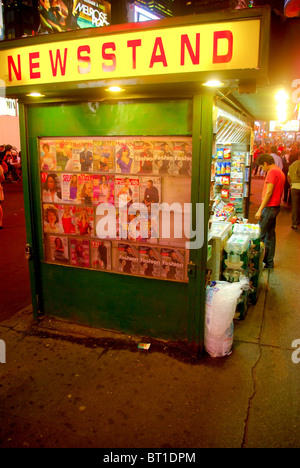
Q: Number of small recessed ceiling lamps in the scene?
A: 3